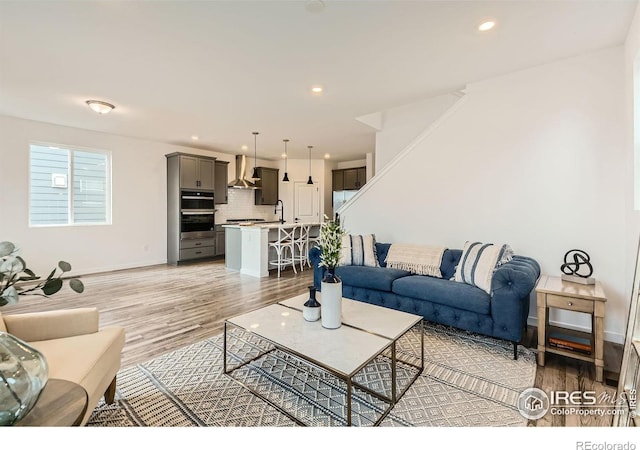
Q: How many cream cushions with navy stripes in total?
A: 2